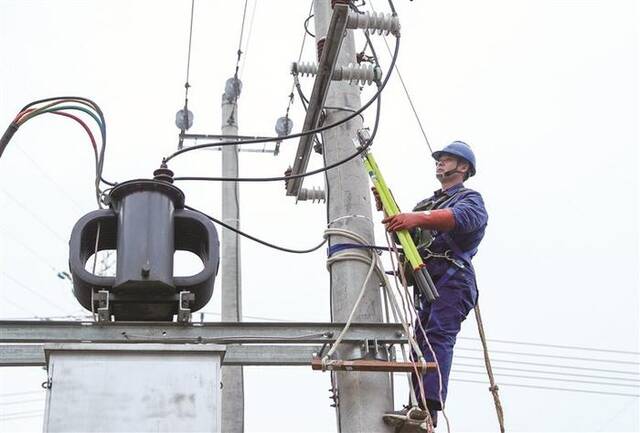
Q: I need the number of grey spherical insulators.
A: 3